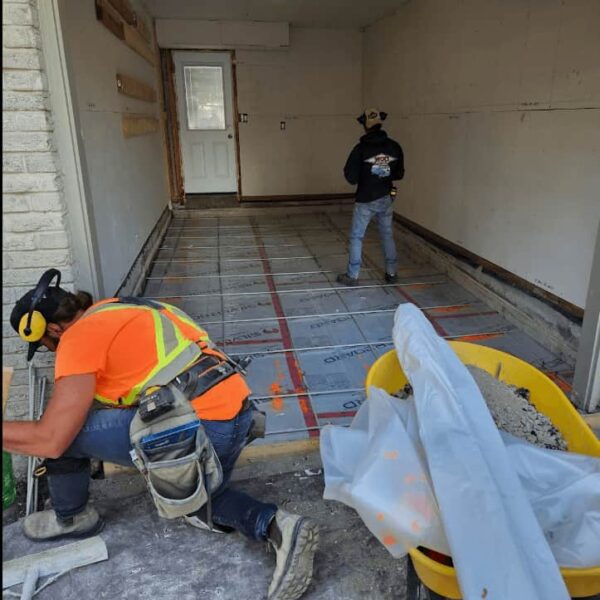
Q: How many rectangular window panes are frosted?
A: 1